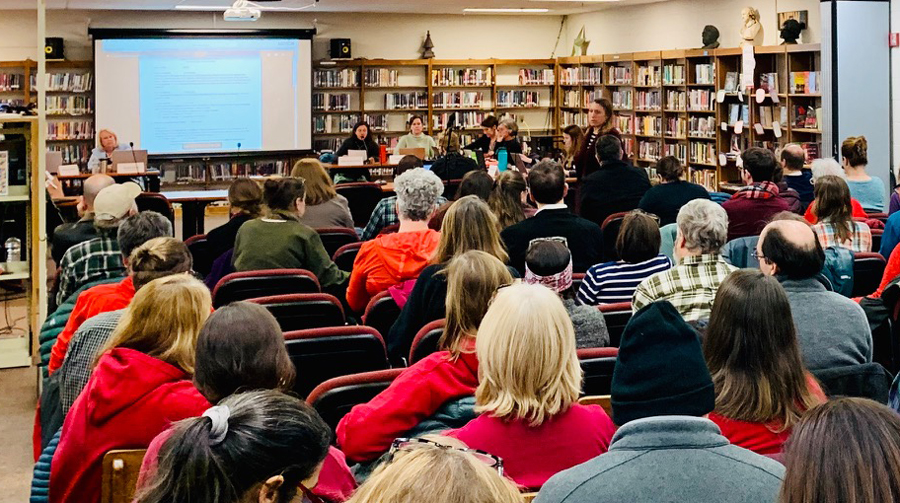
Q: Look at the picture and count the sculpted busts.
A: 3